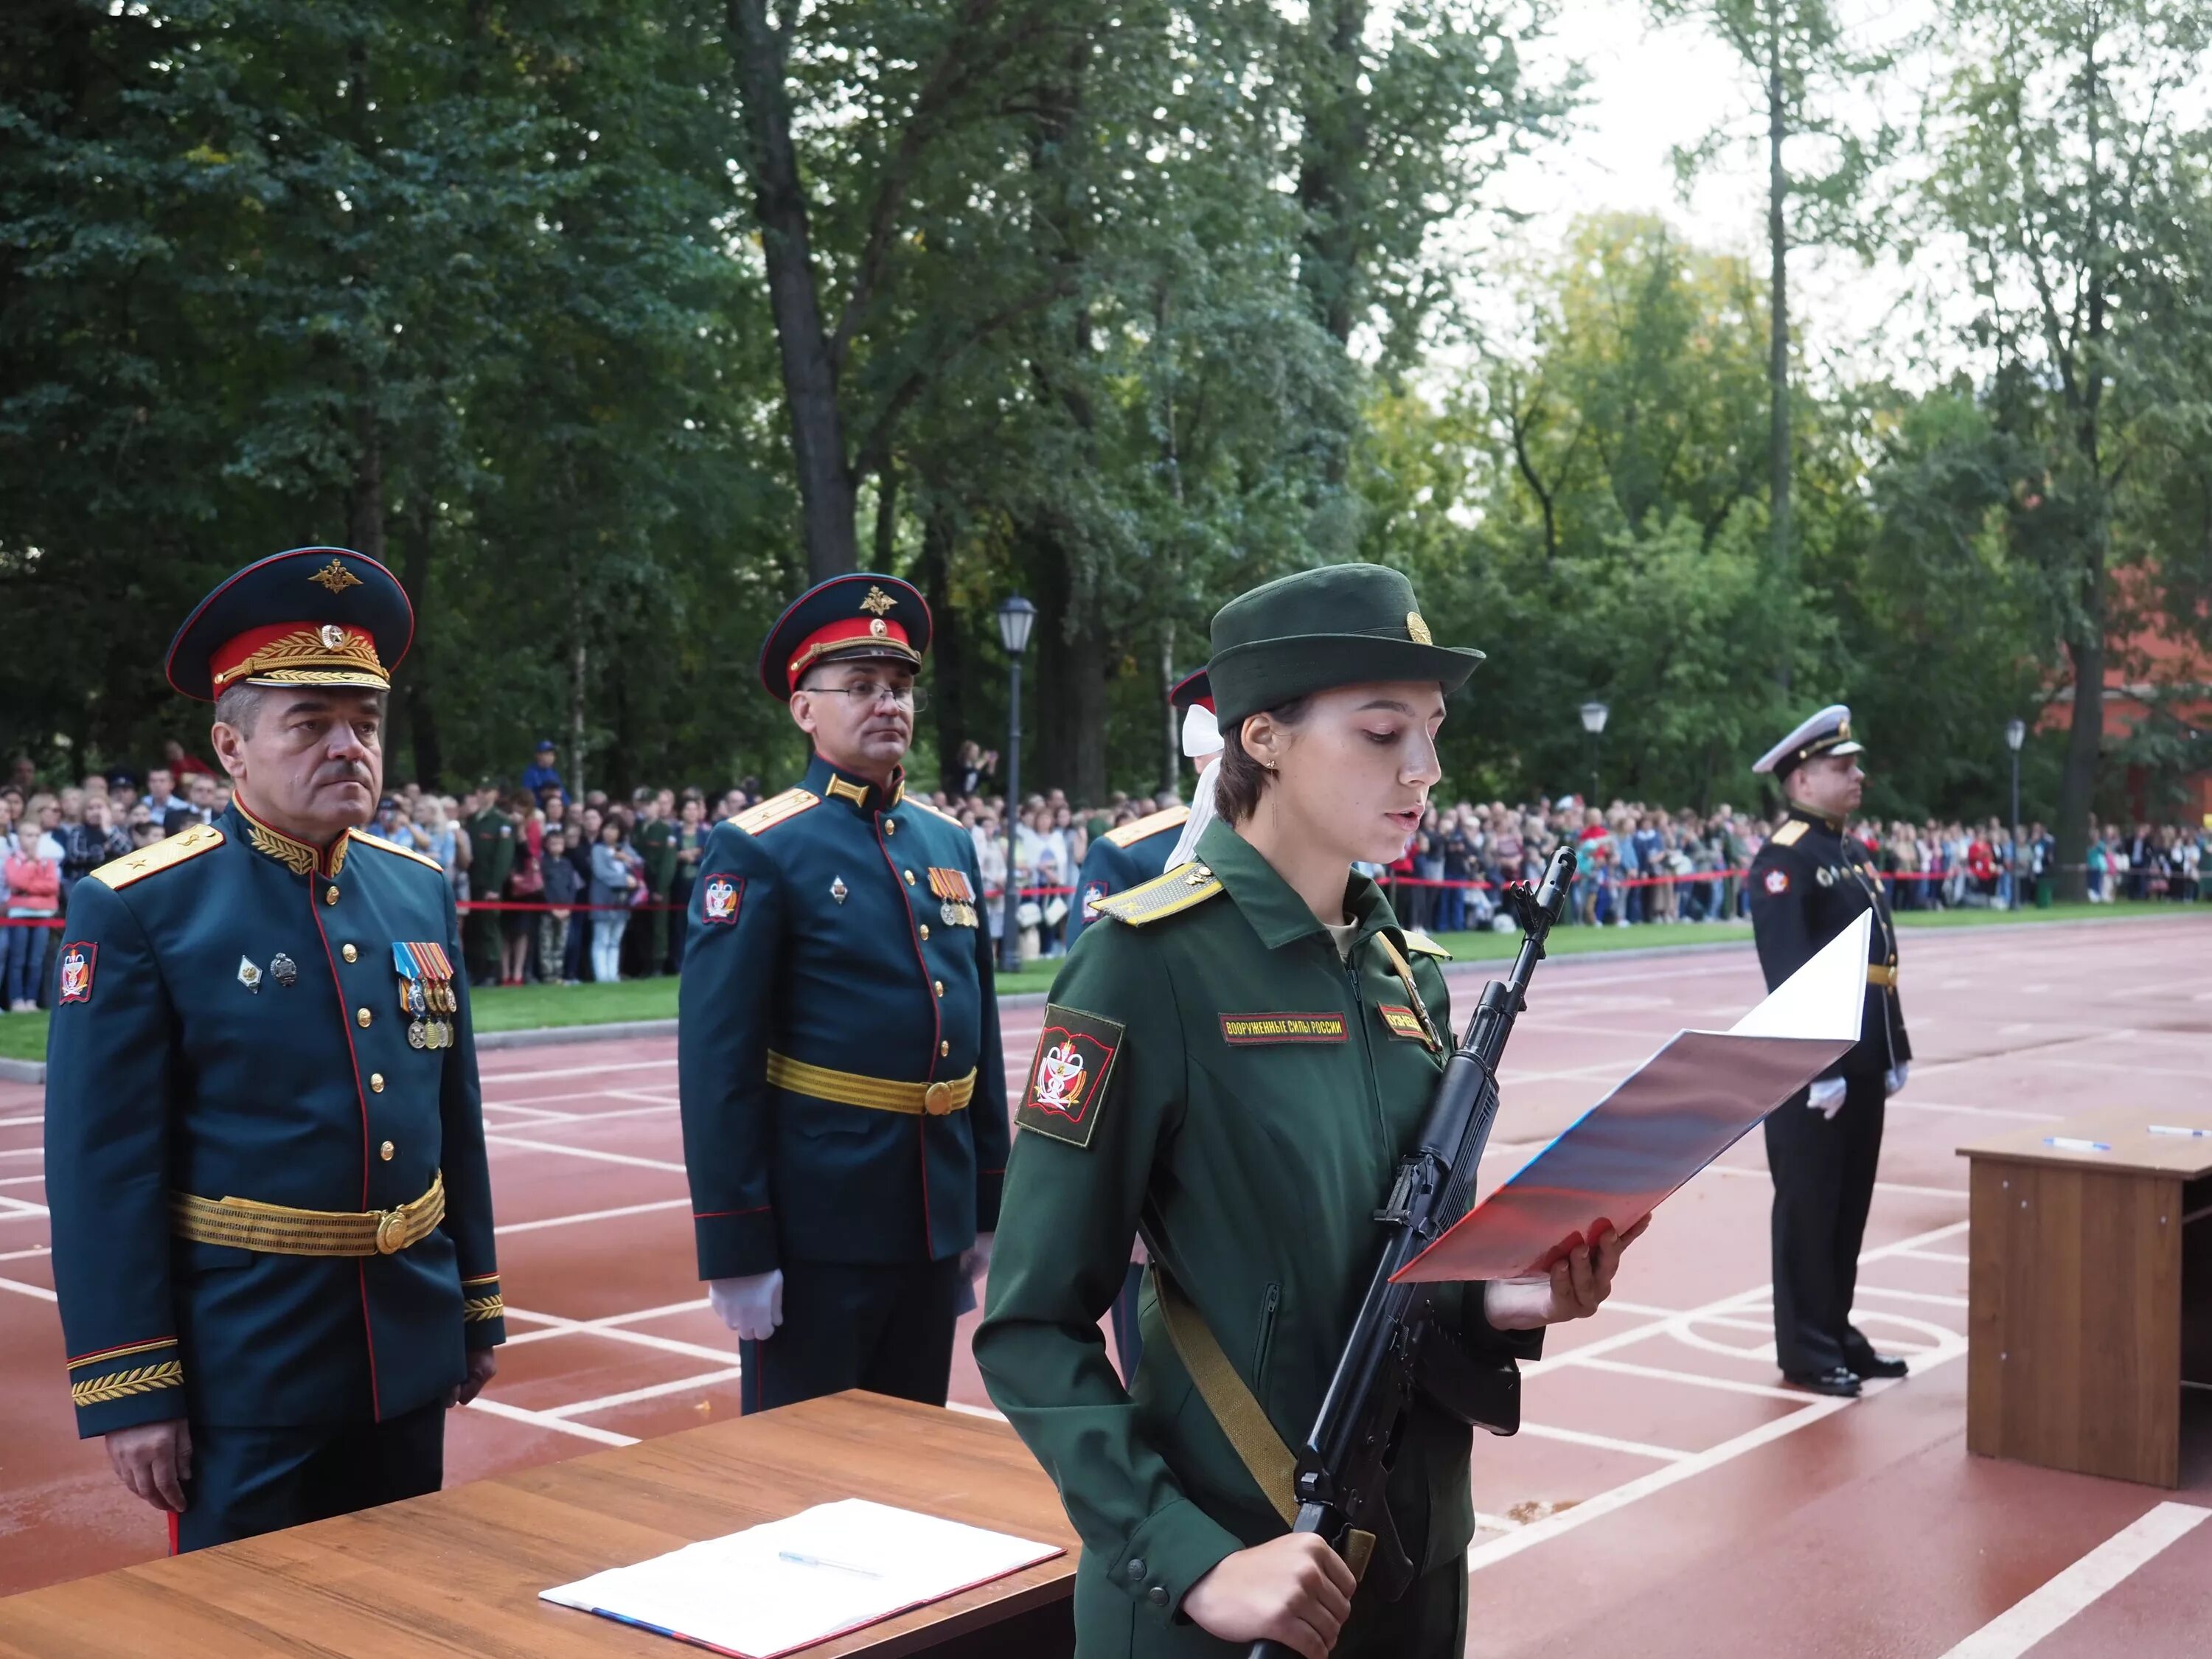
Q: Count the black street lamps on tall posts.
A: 3